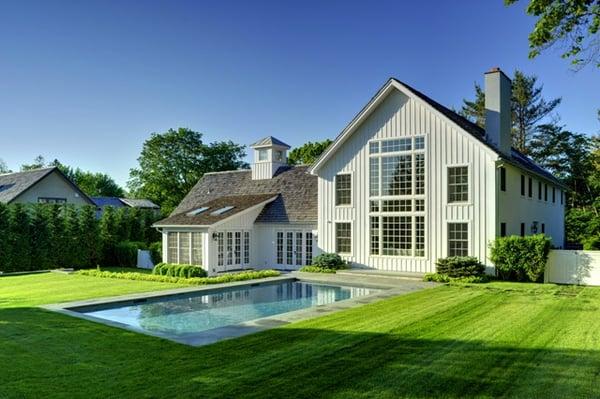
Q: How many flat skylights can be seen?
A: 2